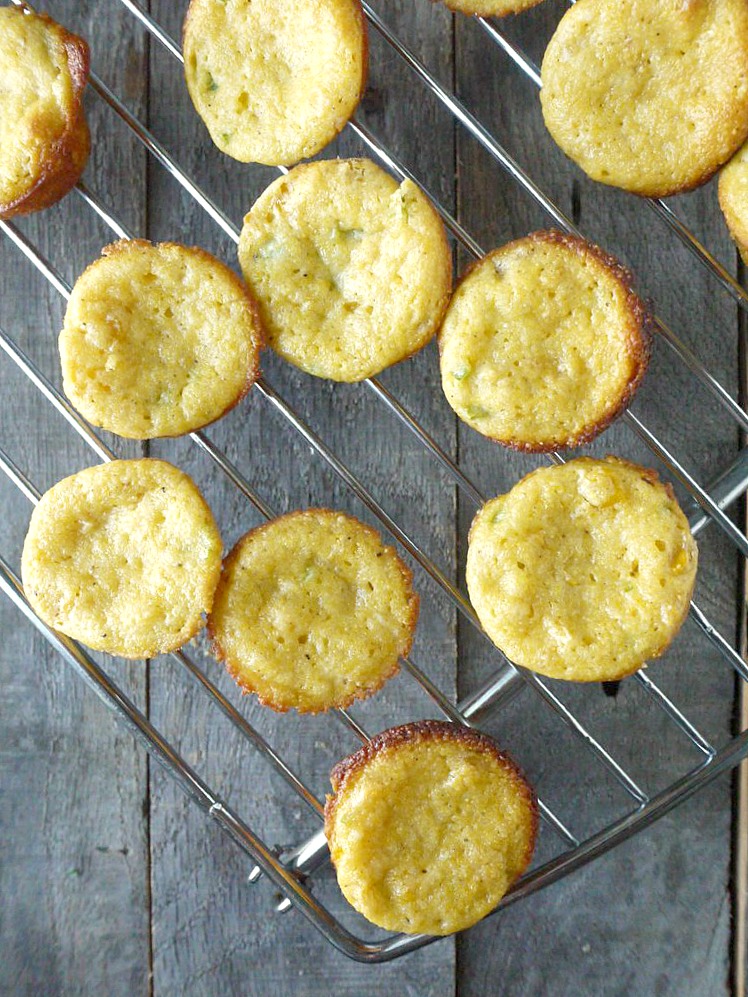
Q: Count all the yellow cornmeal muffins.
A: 12